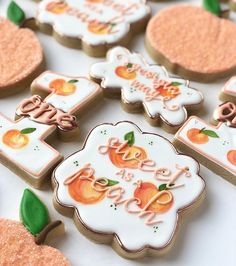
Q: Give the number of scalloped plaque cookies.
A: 3